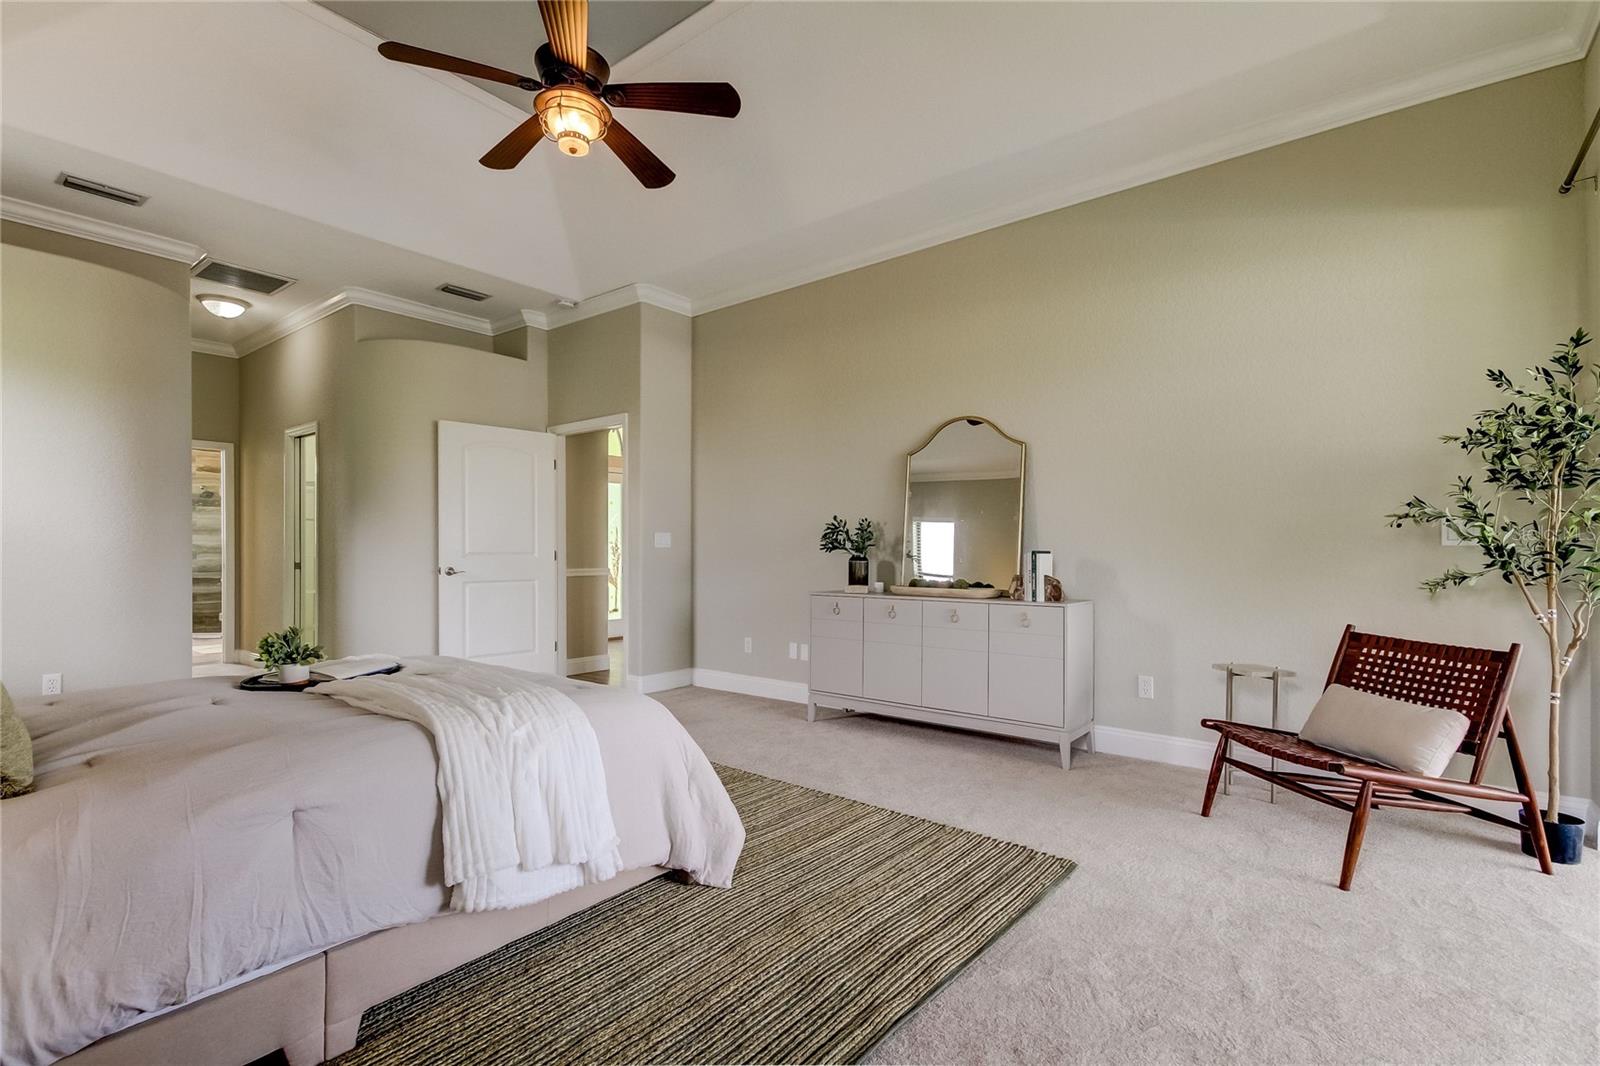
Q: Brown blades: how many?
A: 5